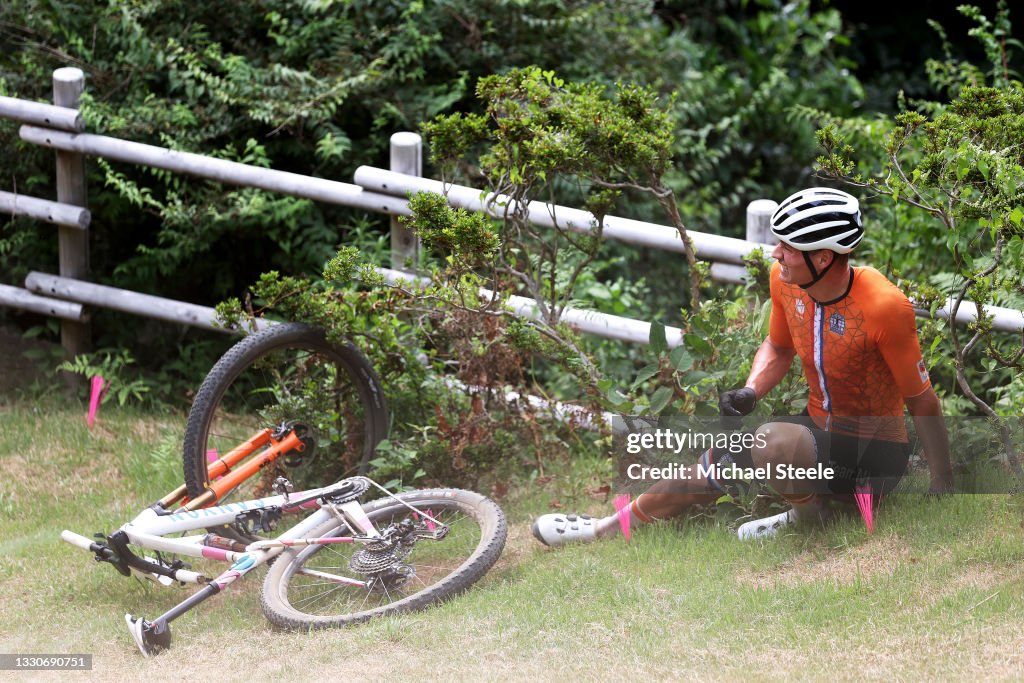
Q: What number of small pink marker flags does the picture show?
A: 5